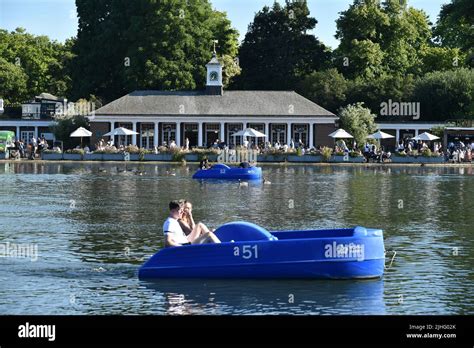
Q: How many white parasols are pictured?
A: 6